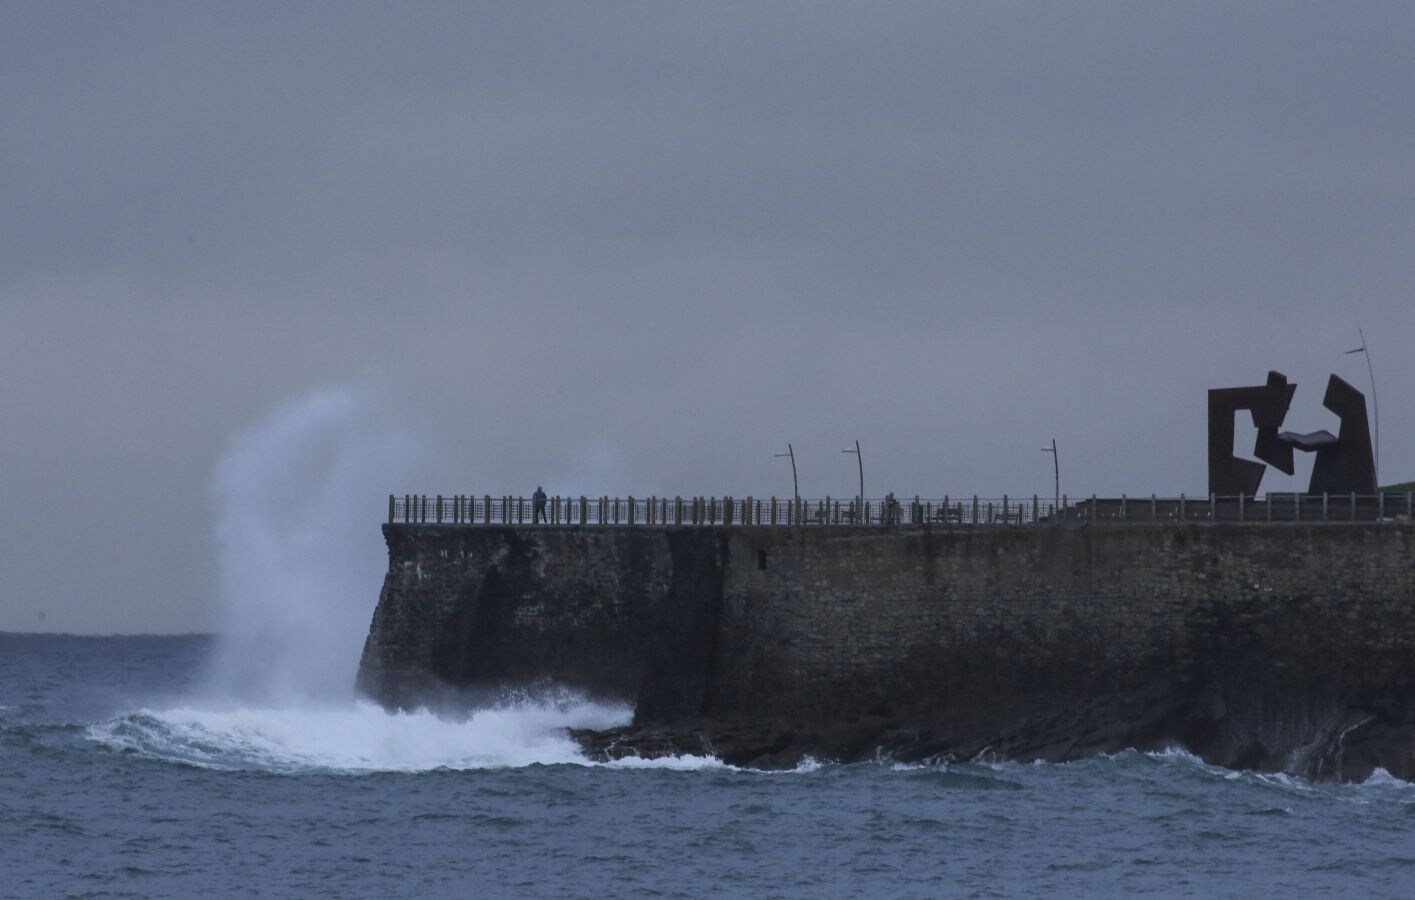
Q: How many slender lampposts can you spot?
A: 4